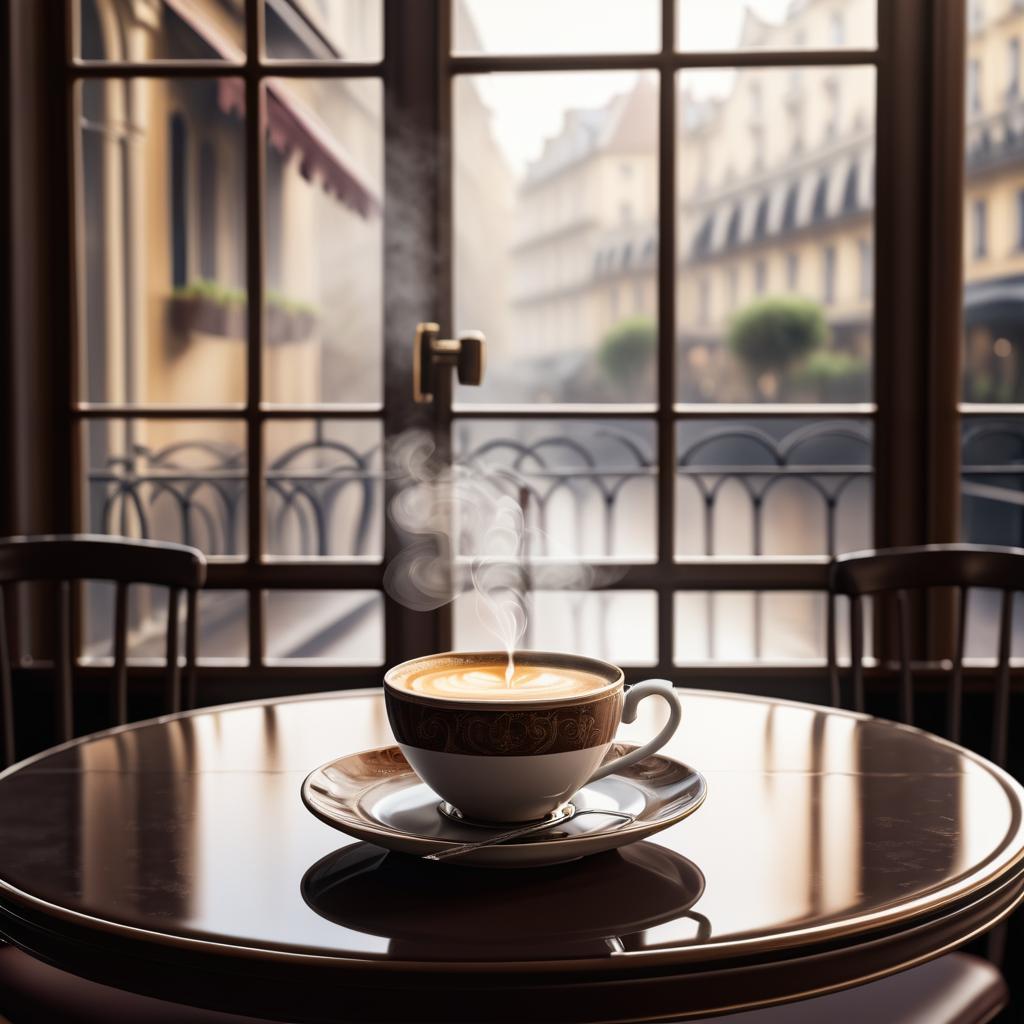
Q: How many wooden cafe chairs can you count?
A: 2